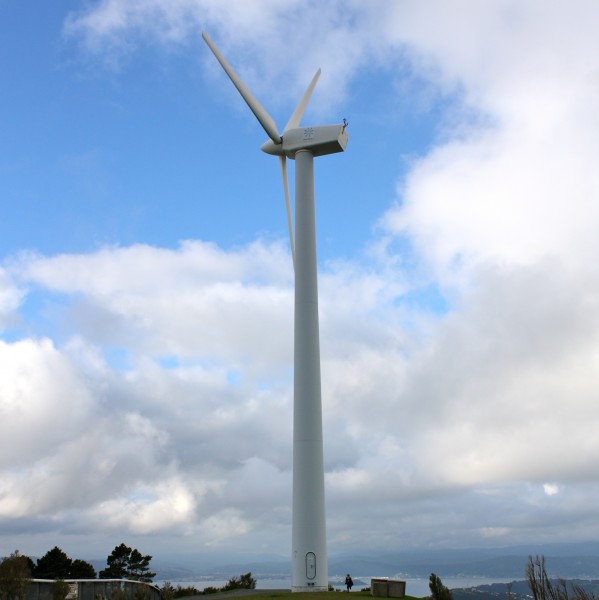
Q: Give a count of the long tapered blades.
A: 3